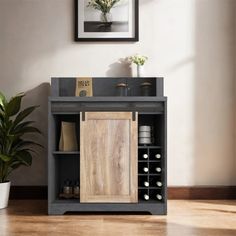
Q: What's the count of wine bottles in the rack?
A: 8